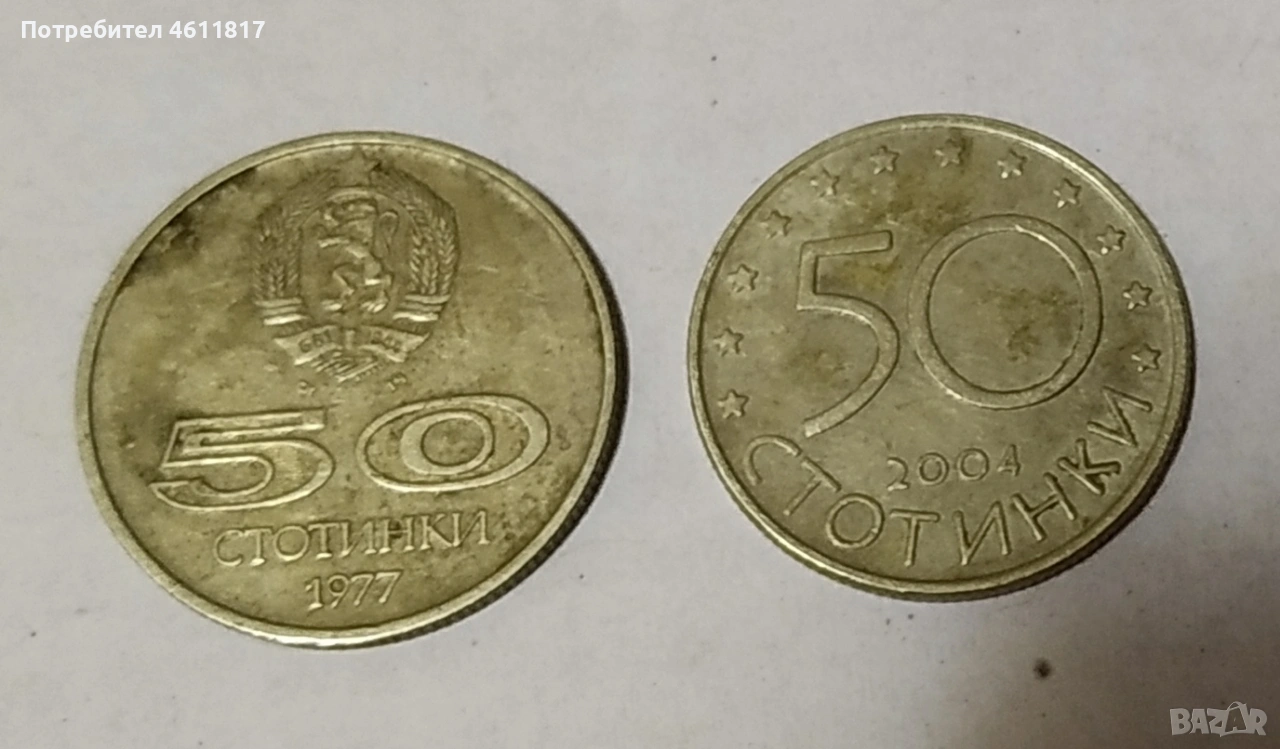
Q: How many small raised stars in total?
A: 12